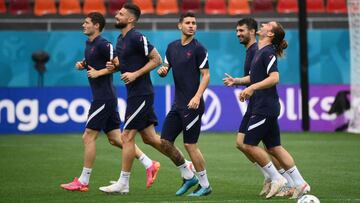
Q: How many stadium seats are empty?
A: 15